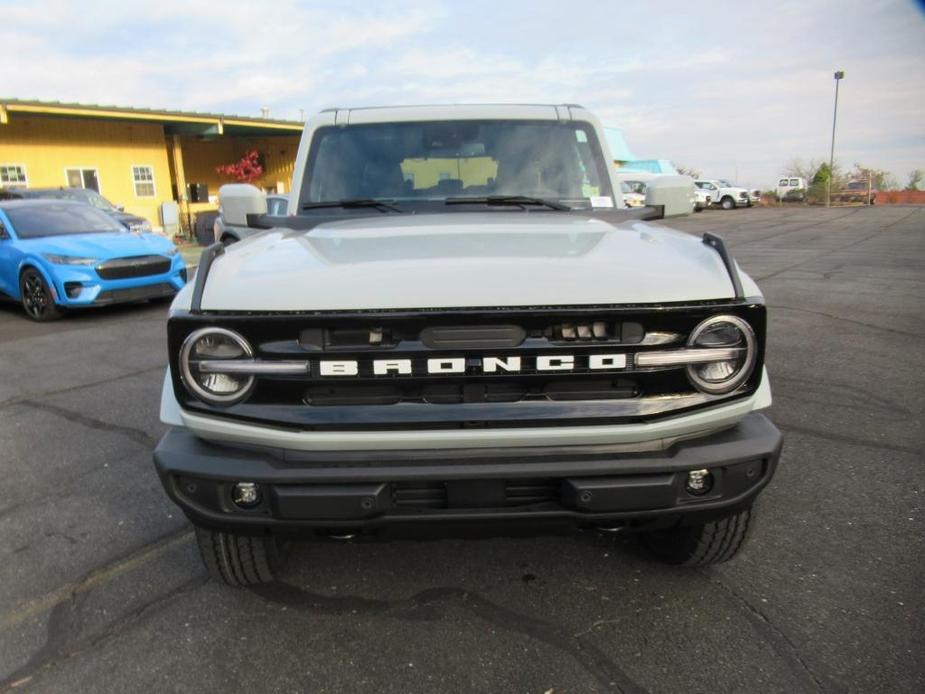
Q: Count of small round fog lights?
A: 2